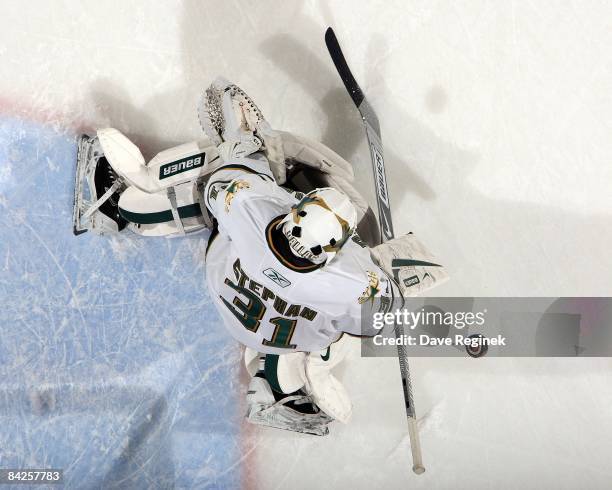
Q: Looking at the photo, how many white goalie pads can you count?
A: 2